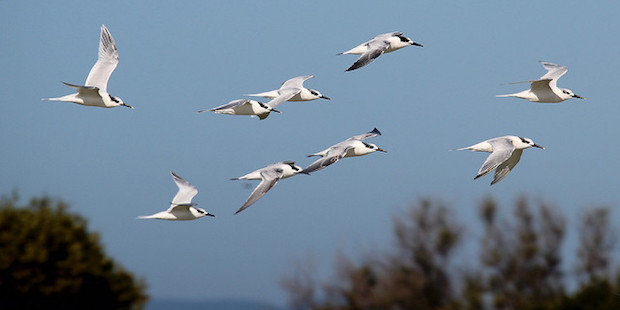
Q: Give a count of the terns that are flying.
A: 9